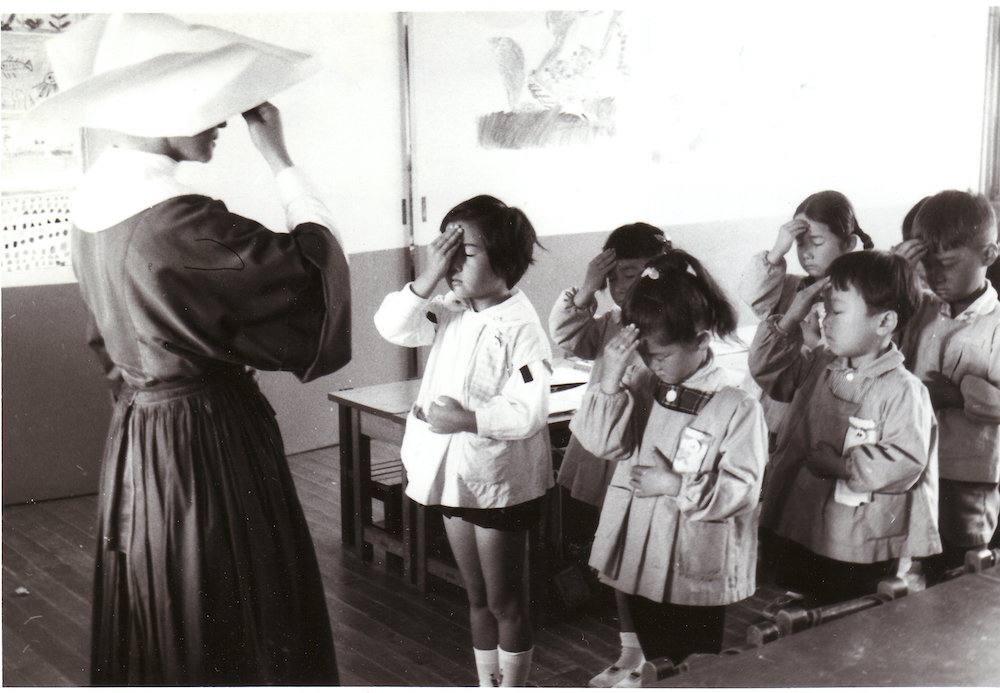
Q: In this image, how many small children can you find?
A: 7